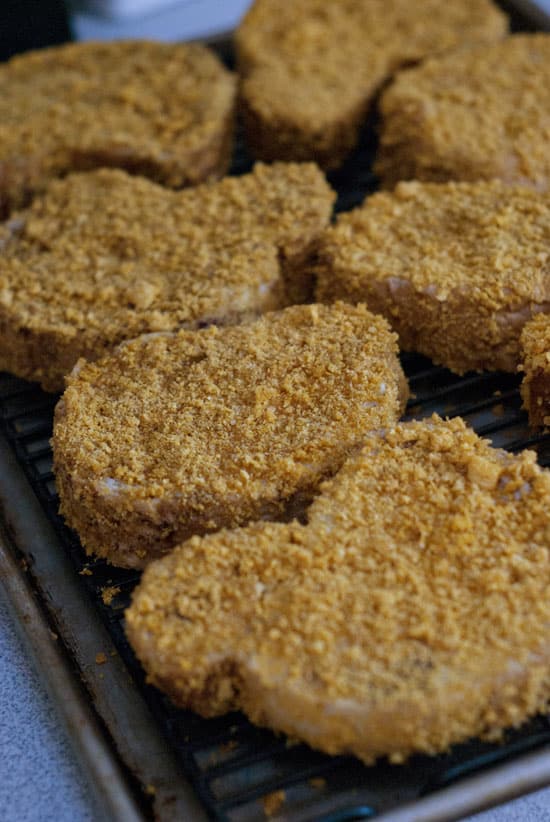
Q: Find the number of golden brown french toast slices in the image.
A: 0